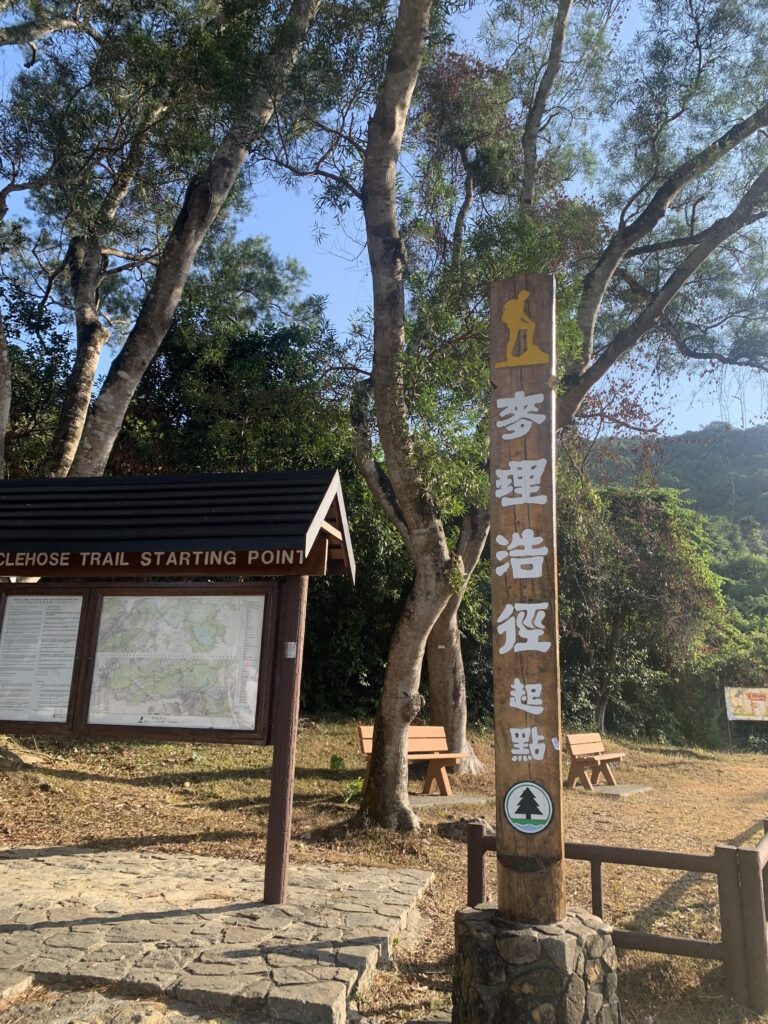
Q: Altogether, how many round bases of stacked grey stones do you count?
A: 1